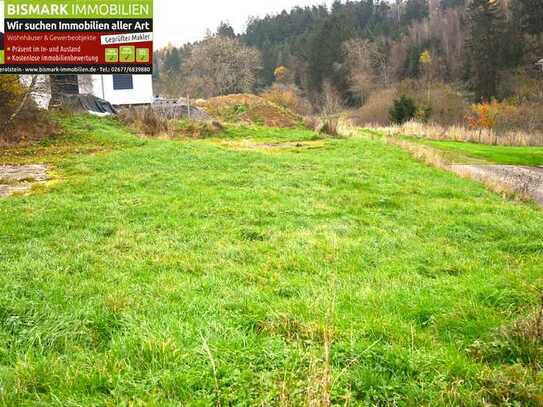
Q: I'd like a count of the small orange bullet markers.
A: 2